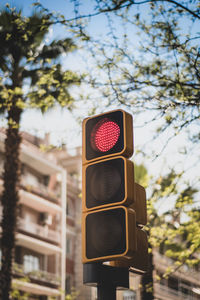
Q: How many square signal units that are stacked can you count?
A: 3